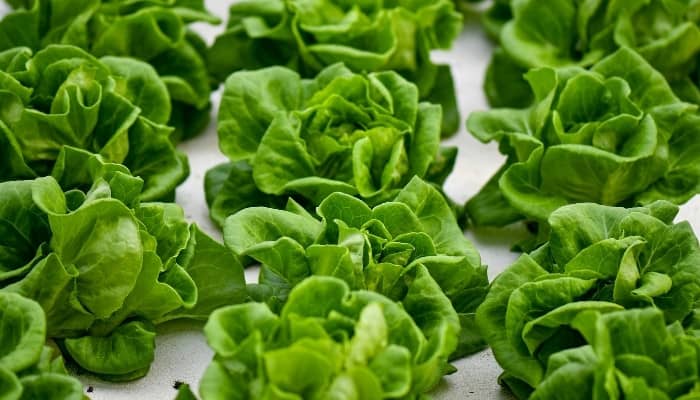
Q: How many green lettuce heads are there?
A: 12